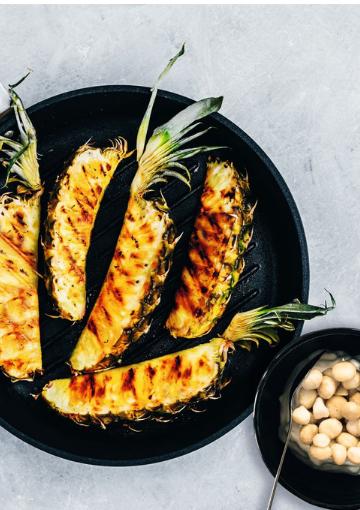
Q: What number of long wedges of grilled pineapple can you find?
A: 5